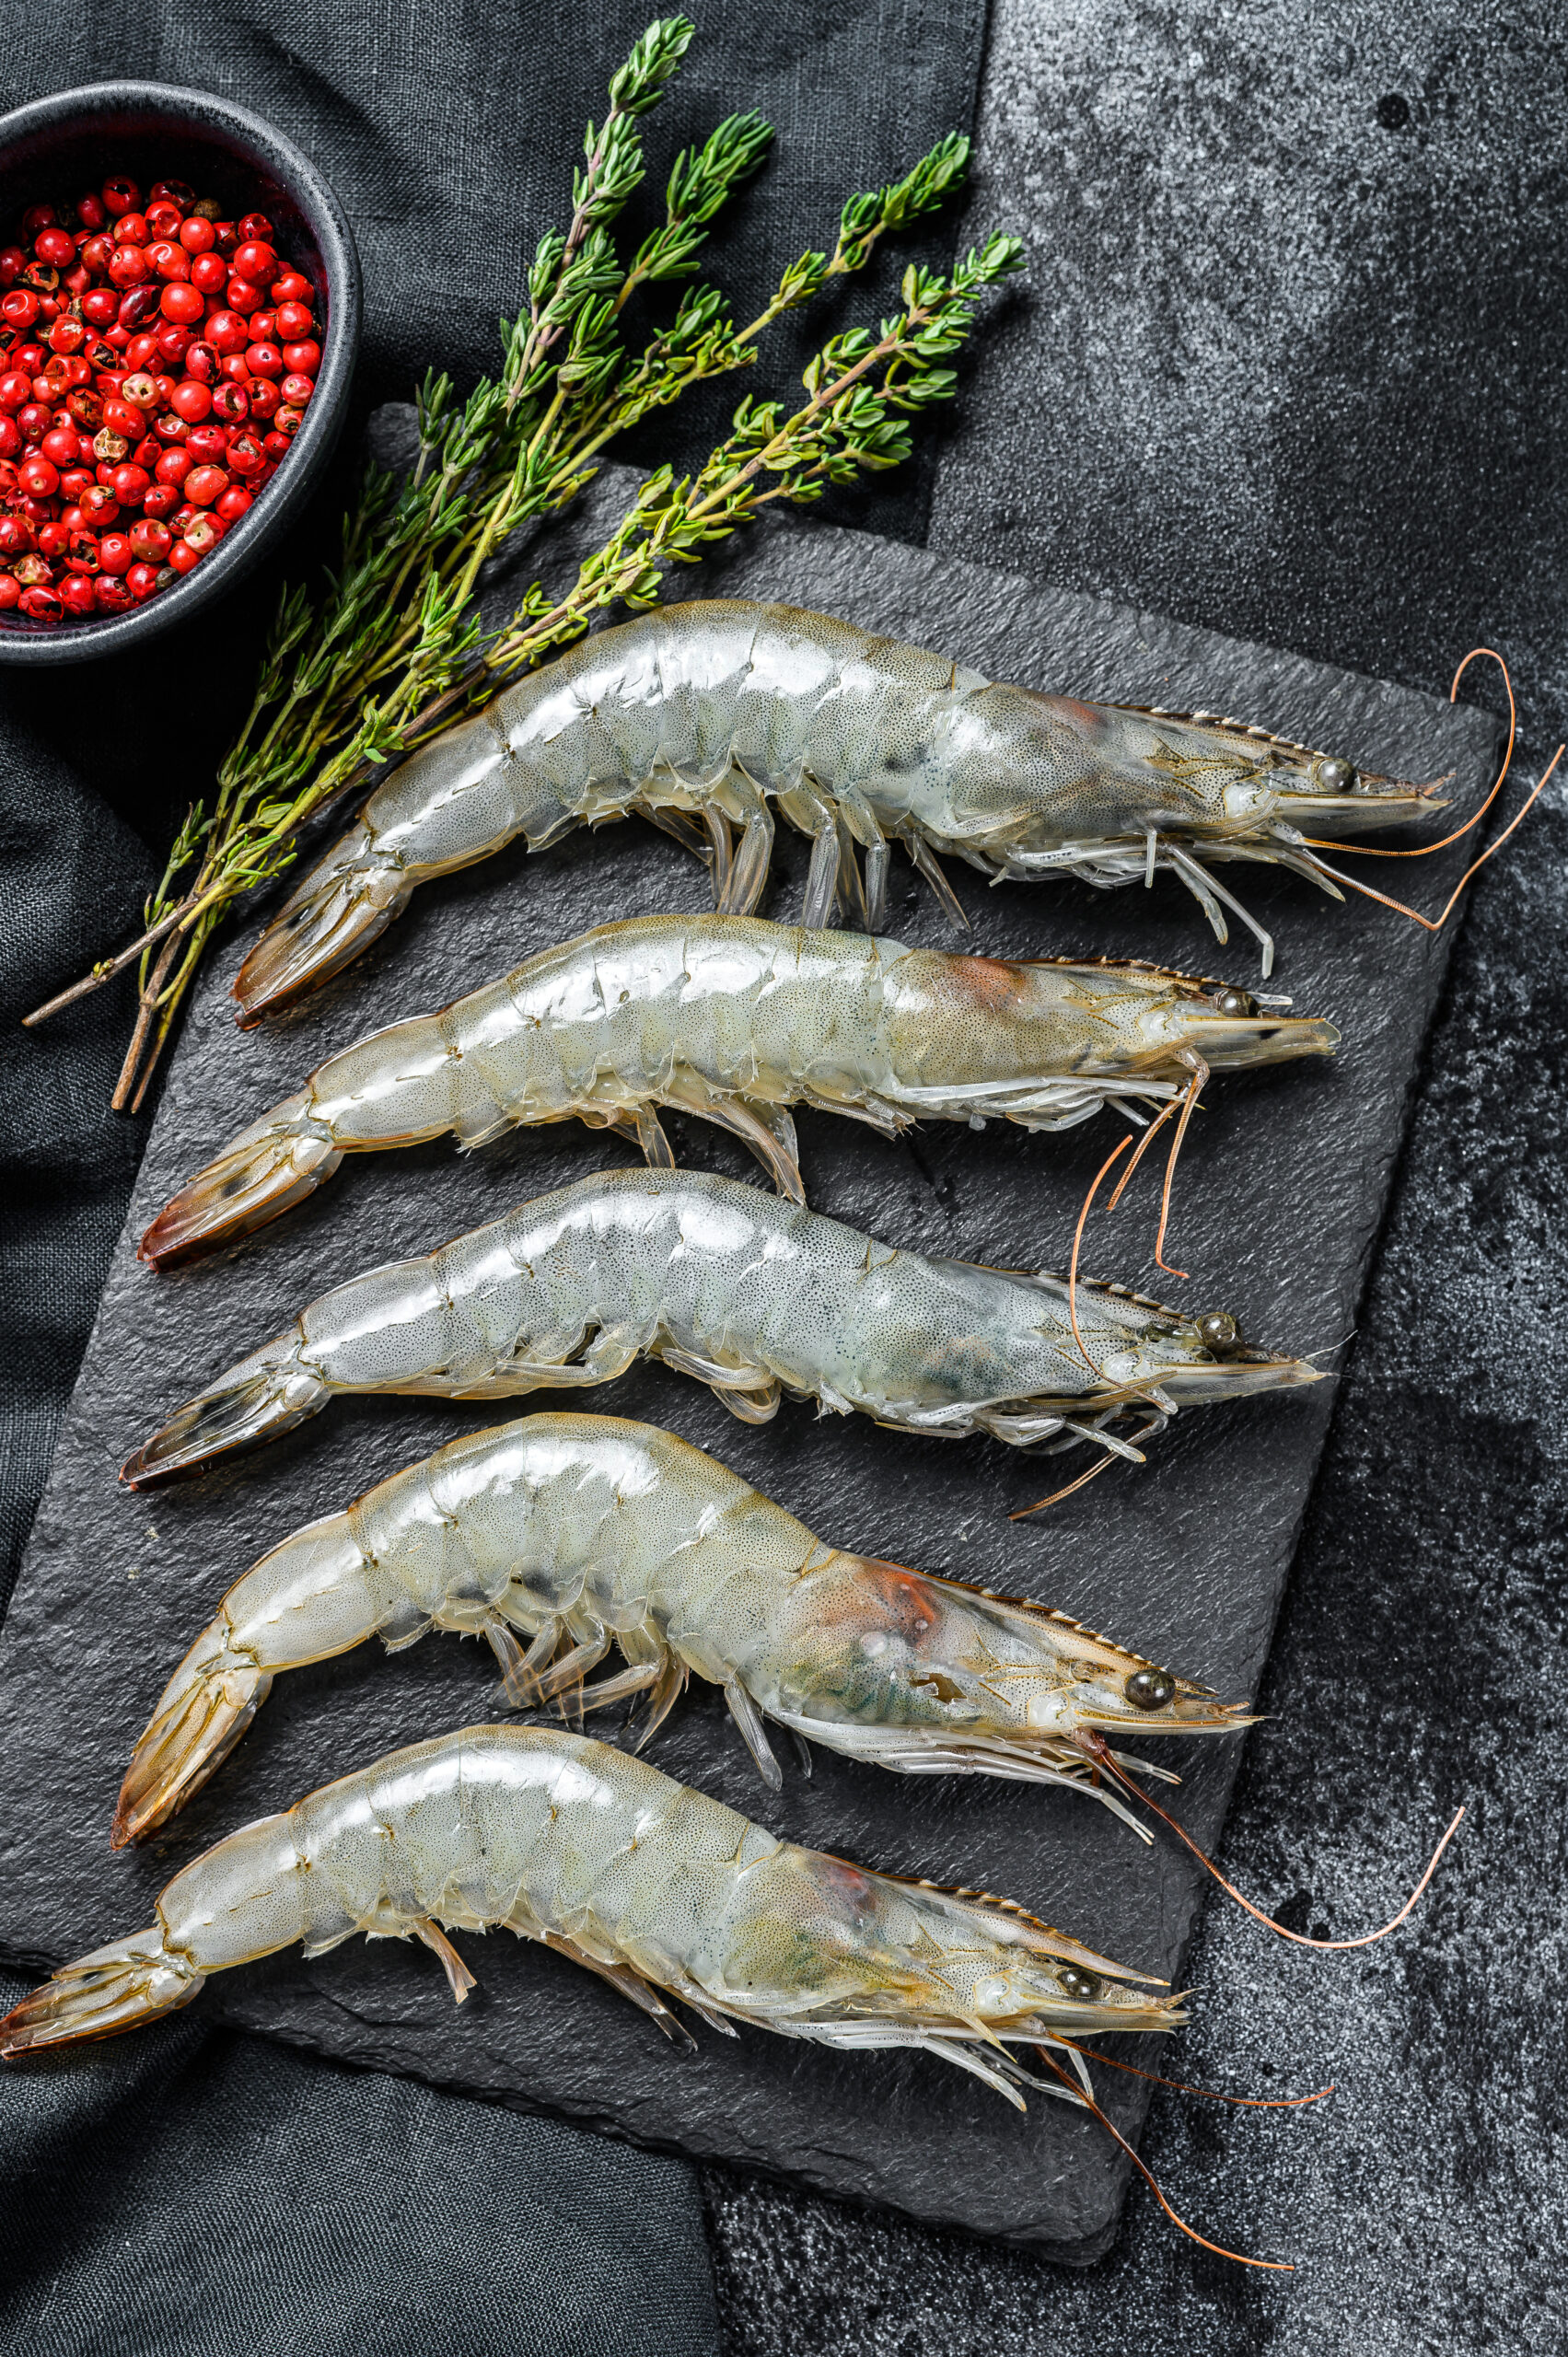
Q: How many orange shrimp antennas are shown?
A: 9